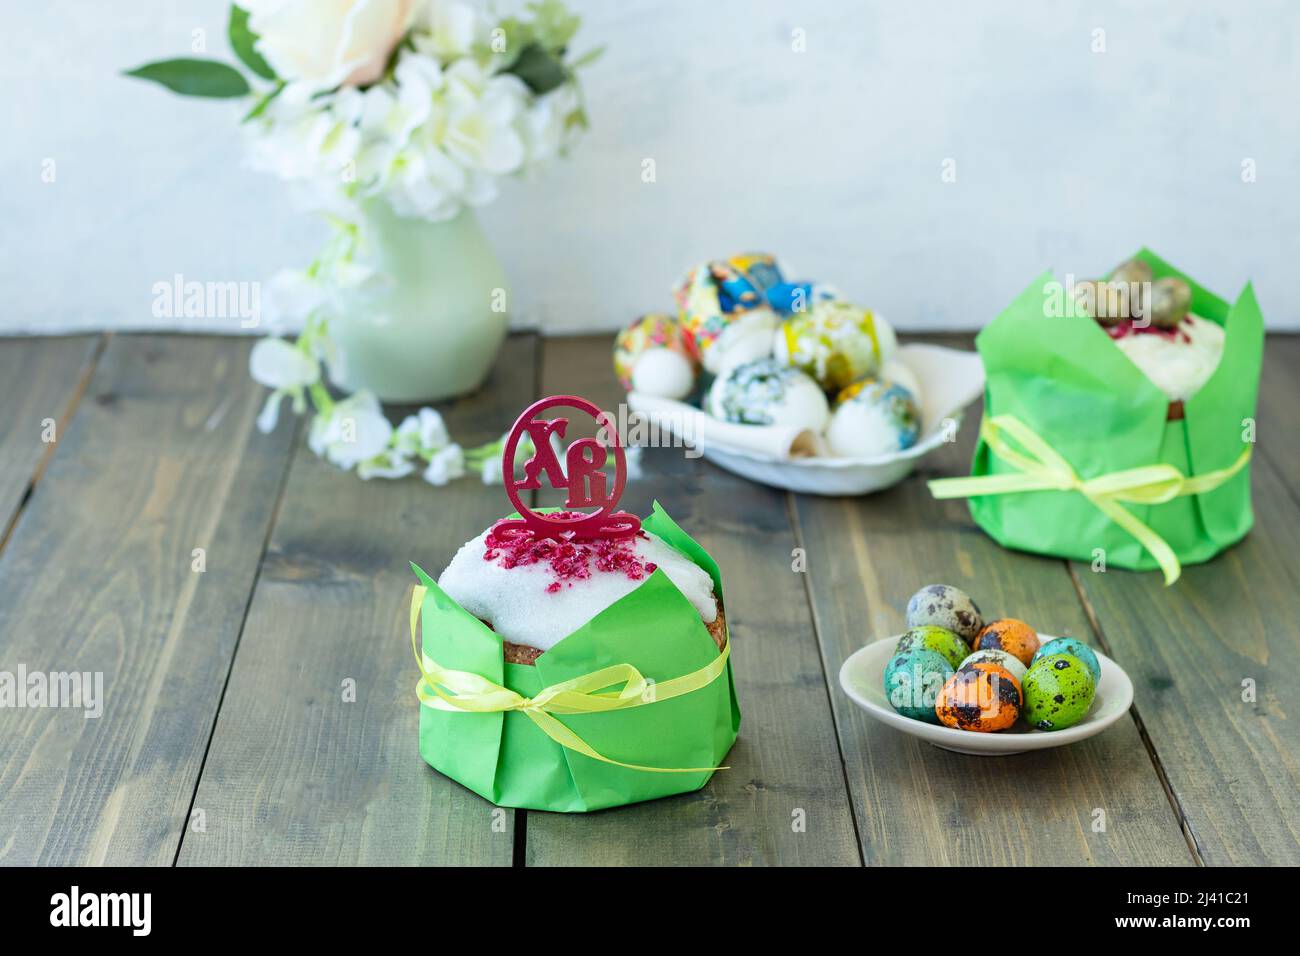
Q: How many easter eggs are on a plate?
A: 8